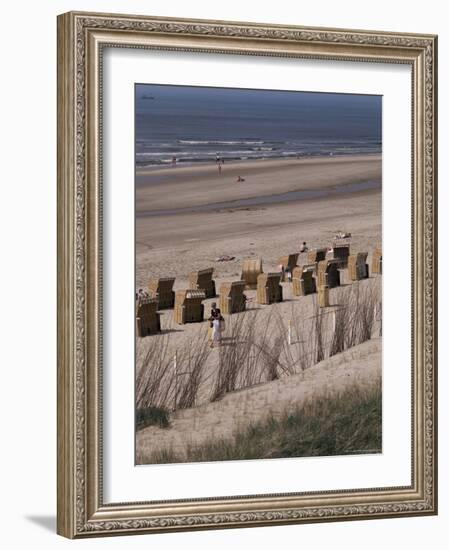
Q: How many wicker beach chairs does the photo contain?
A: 14